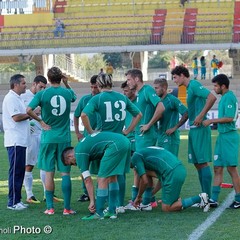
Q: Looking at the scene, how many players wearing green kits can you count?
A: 10